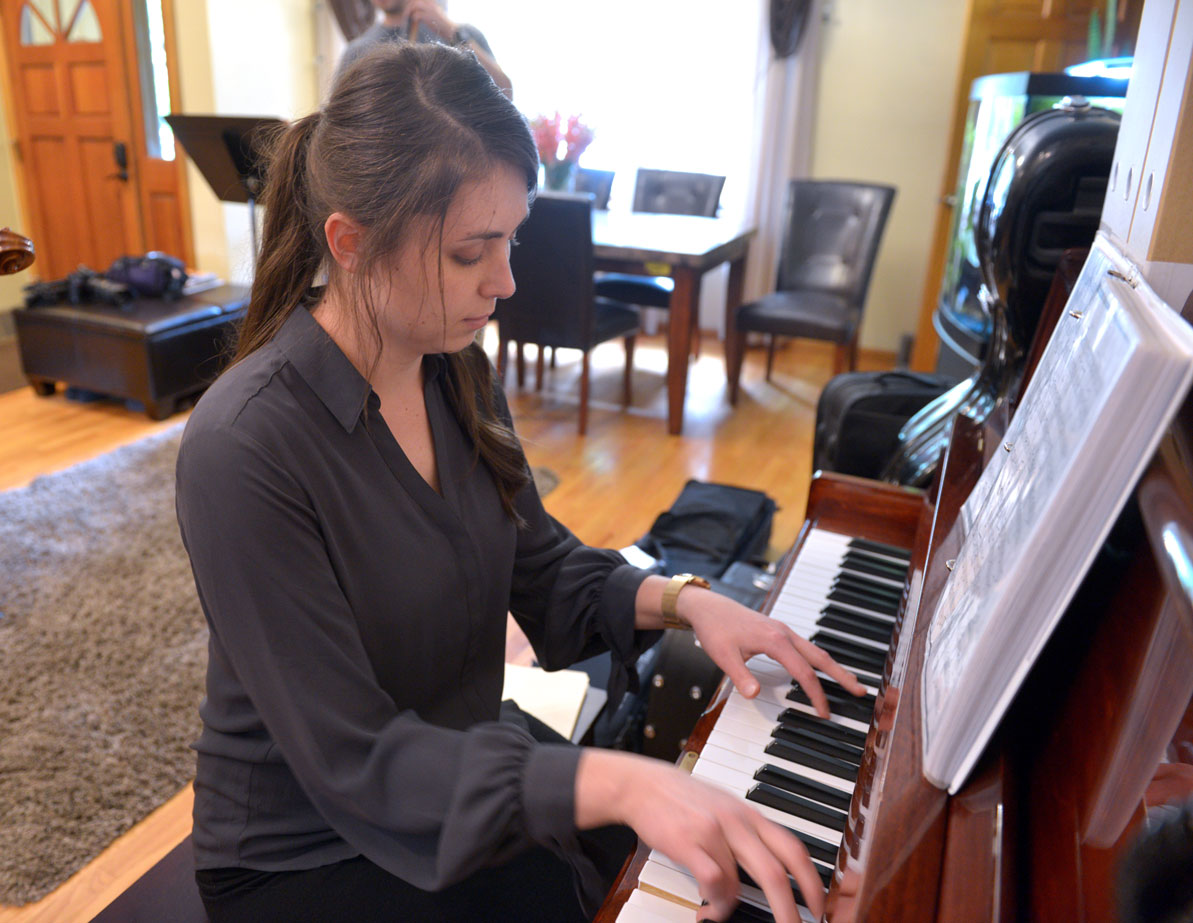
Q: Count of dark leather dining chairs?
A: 4